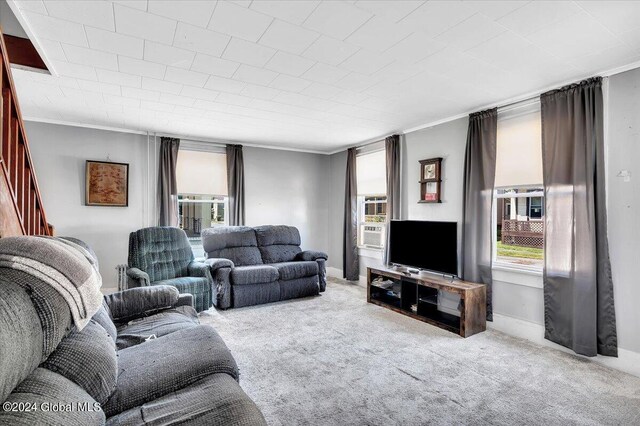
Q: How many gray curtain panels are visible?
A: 6